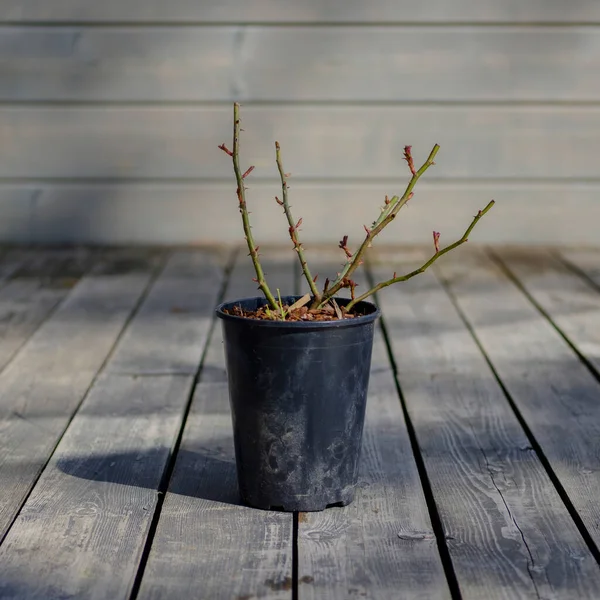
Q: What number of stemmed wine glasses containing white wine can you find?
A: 0